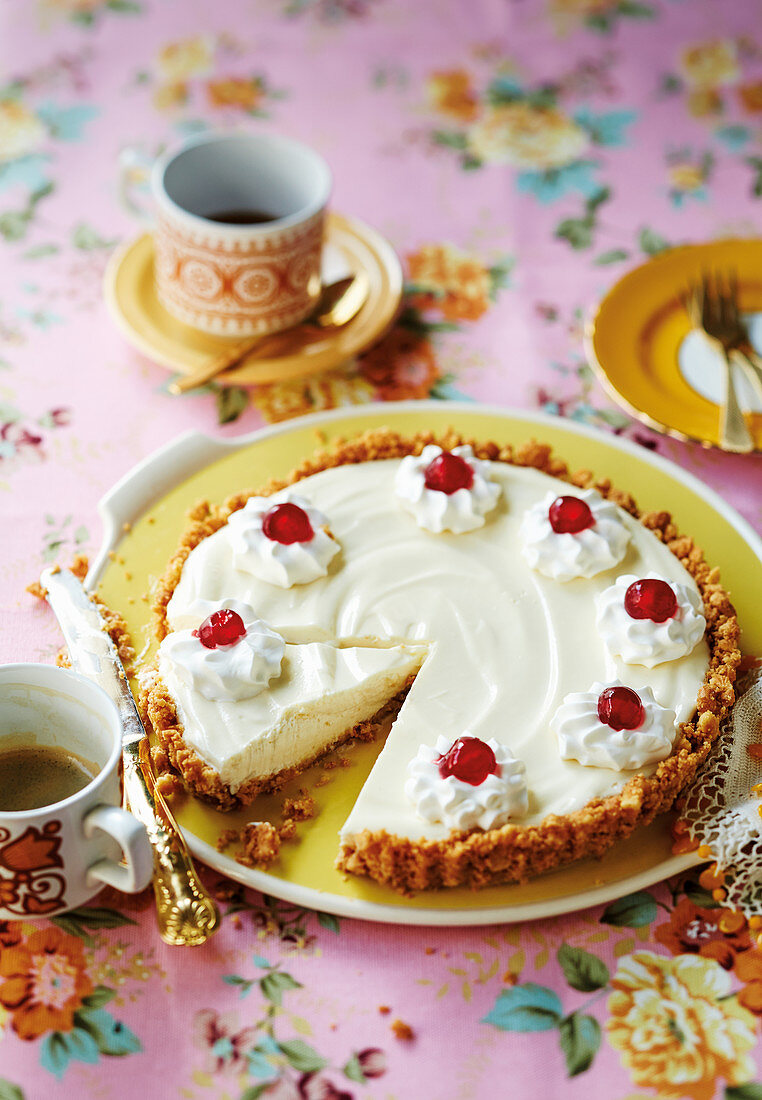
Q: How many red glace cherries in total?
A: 7